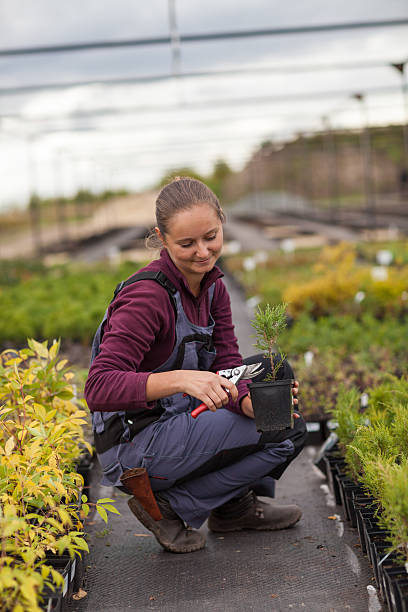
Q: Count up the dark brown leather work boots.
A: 2